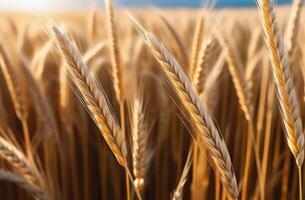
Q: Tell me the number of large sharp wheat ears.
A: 3